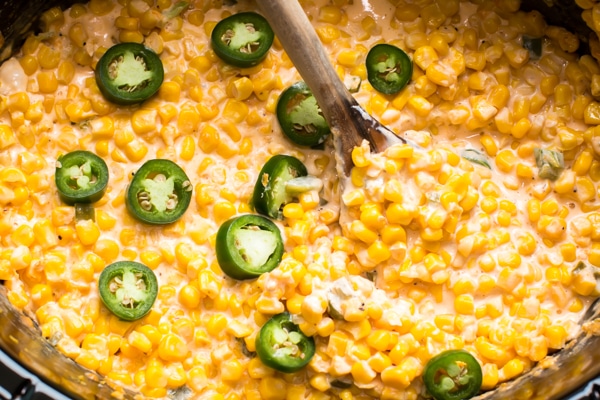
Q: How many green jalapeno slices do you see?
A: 11